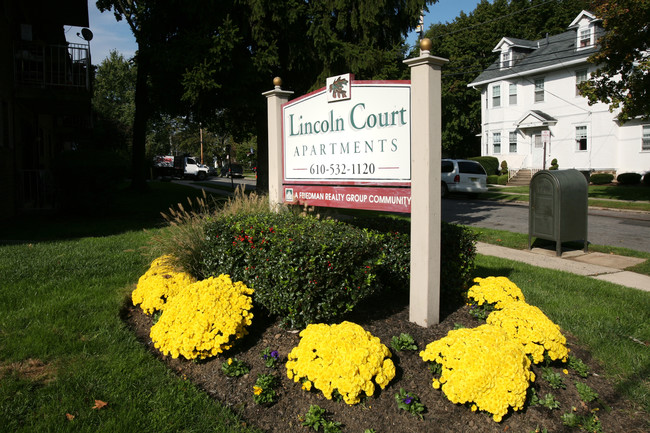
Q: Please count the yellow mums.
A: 6